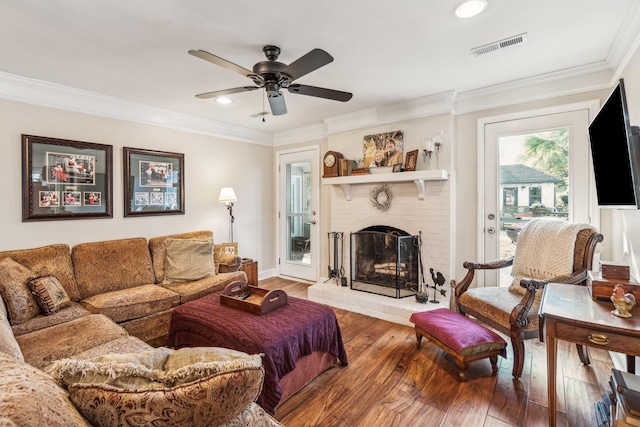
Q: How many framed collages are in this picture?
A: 2